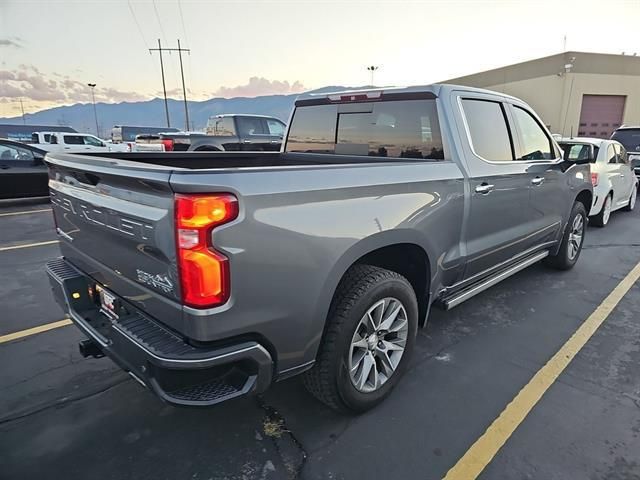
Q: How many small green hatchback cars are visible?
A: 0